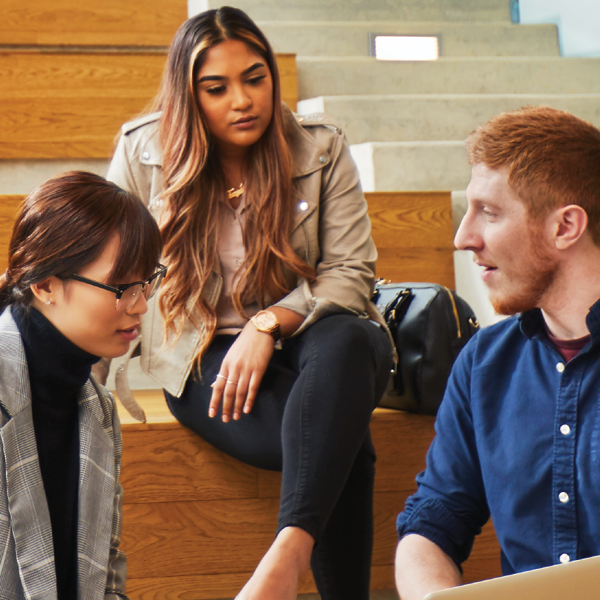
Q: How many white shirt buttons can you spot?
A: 4